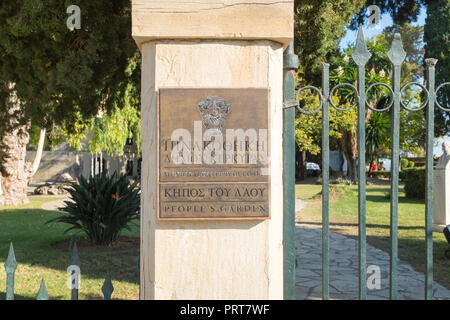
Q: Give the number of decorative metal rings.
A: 5